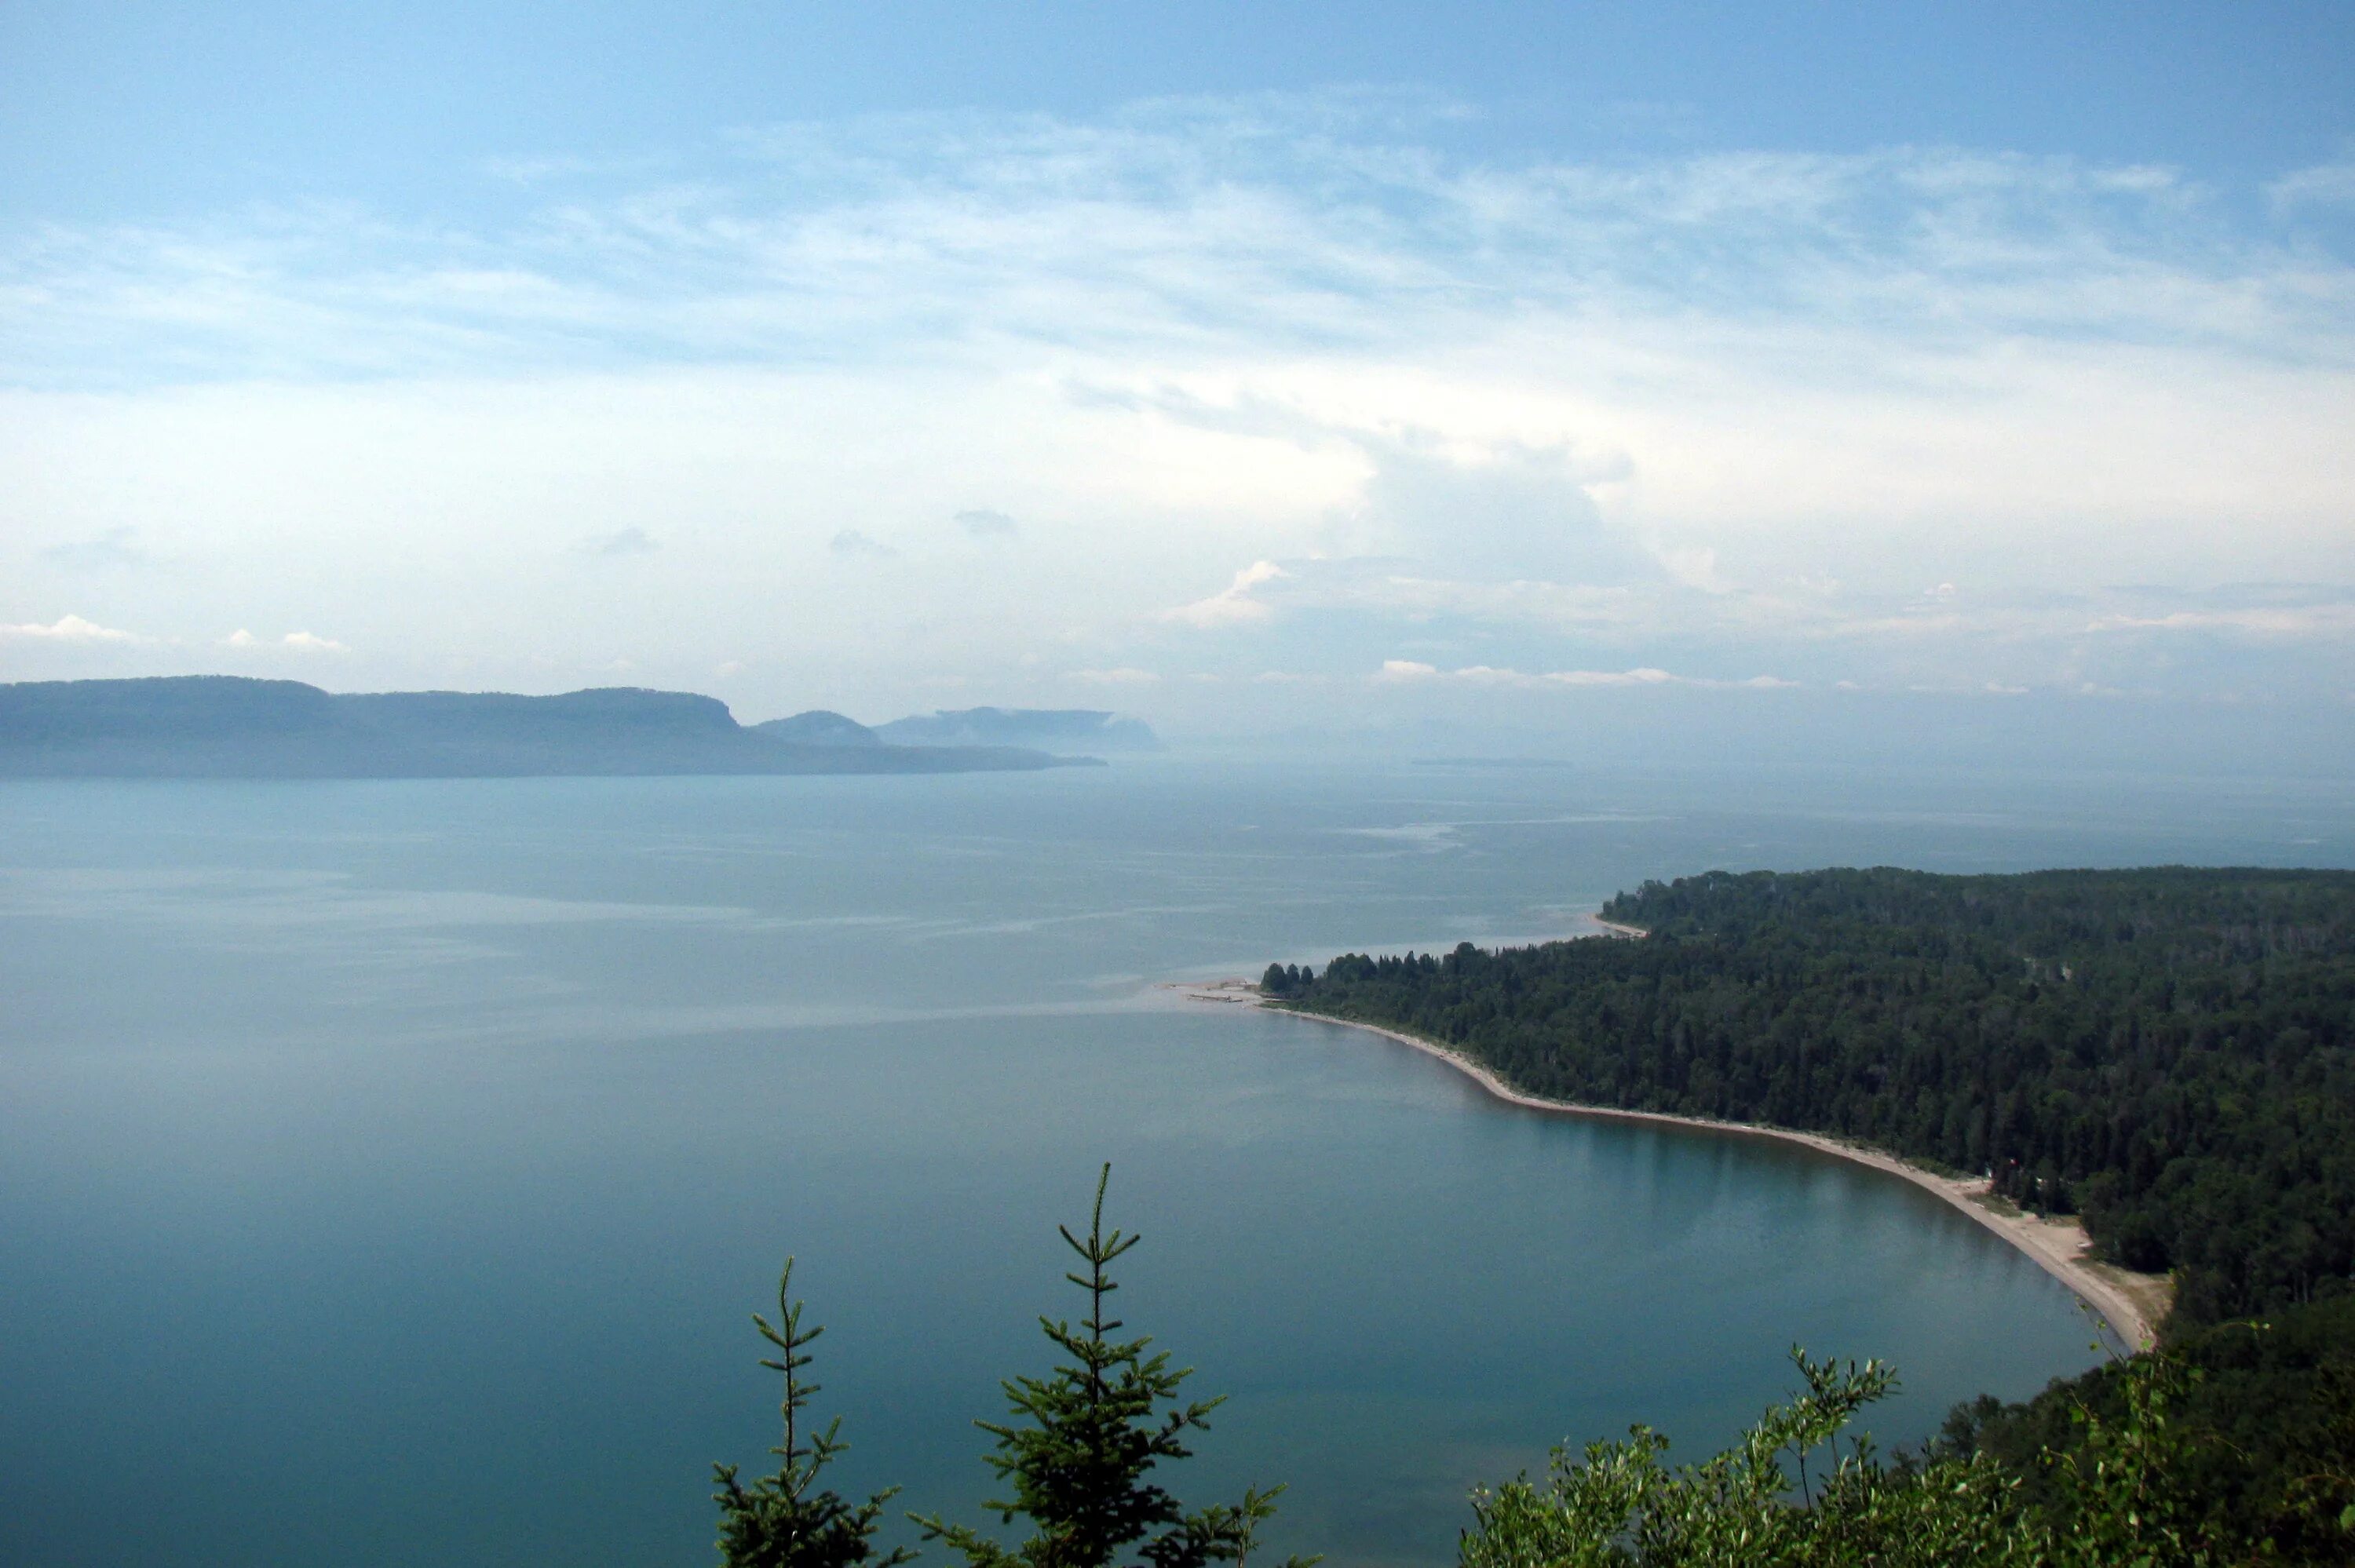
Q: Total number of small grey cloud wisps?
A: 4